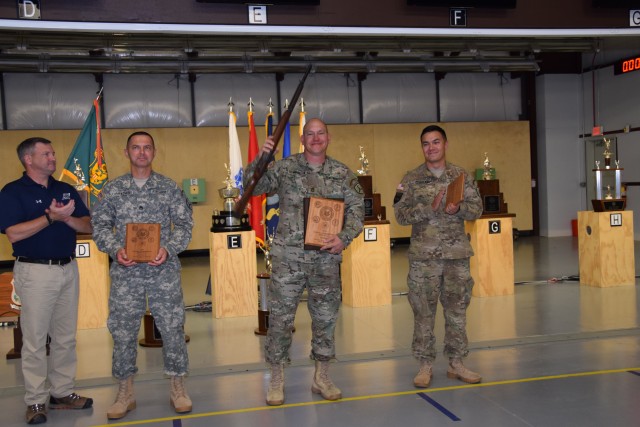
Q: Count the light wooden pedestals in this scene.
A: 5